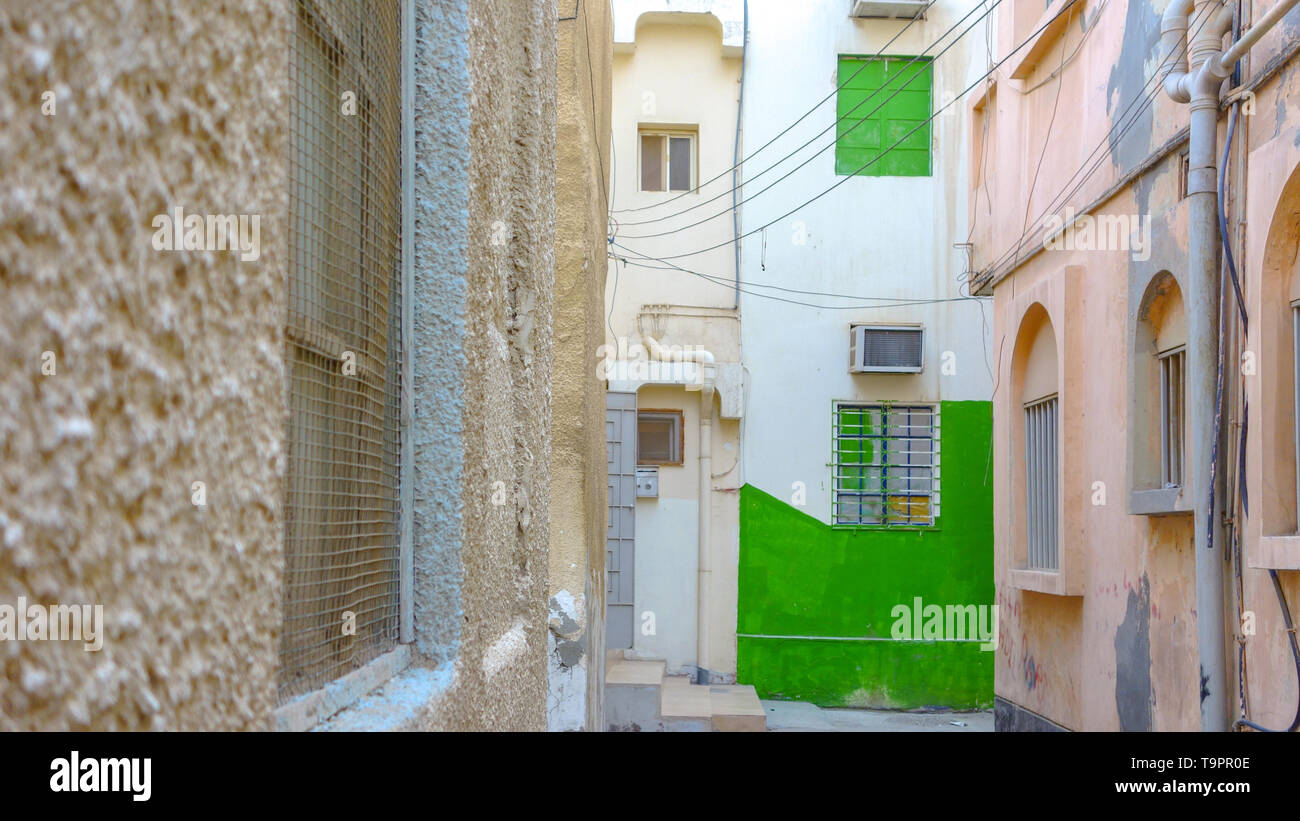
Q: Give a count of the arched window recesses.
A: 3